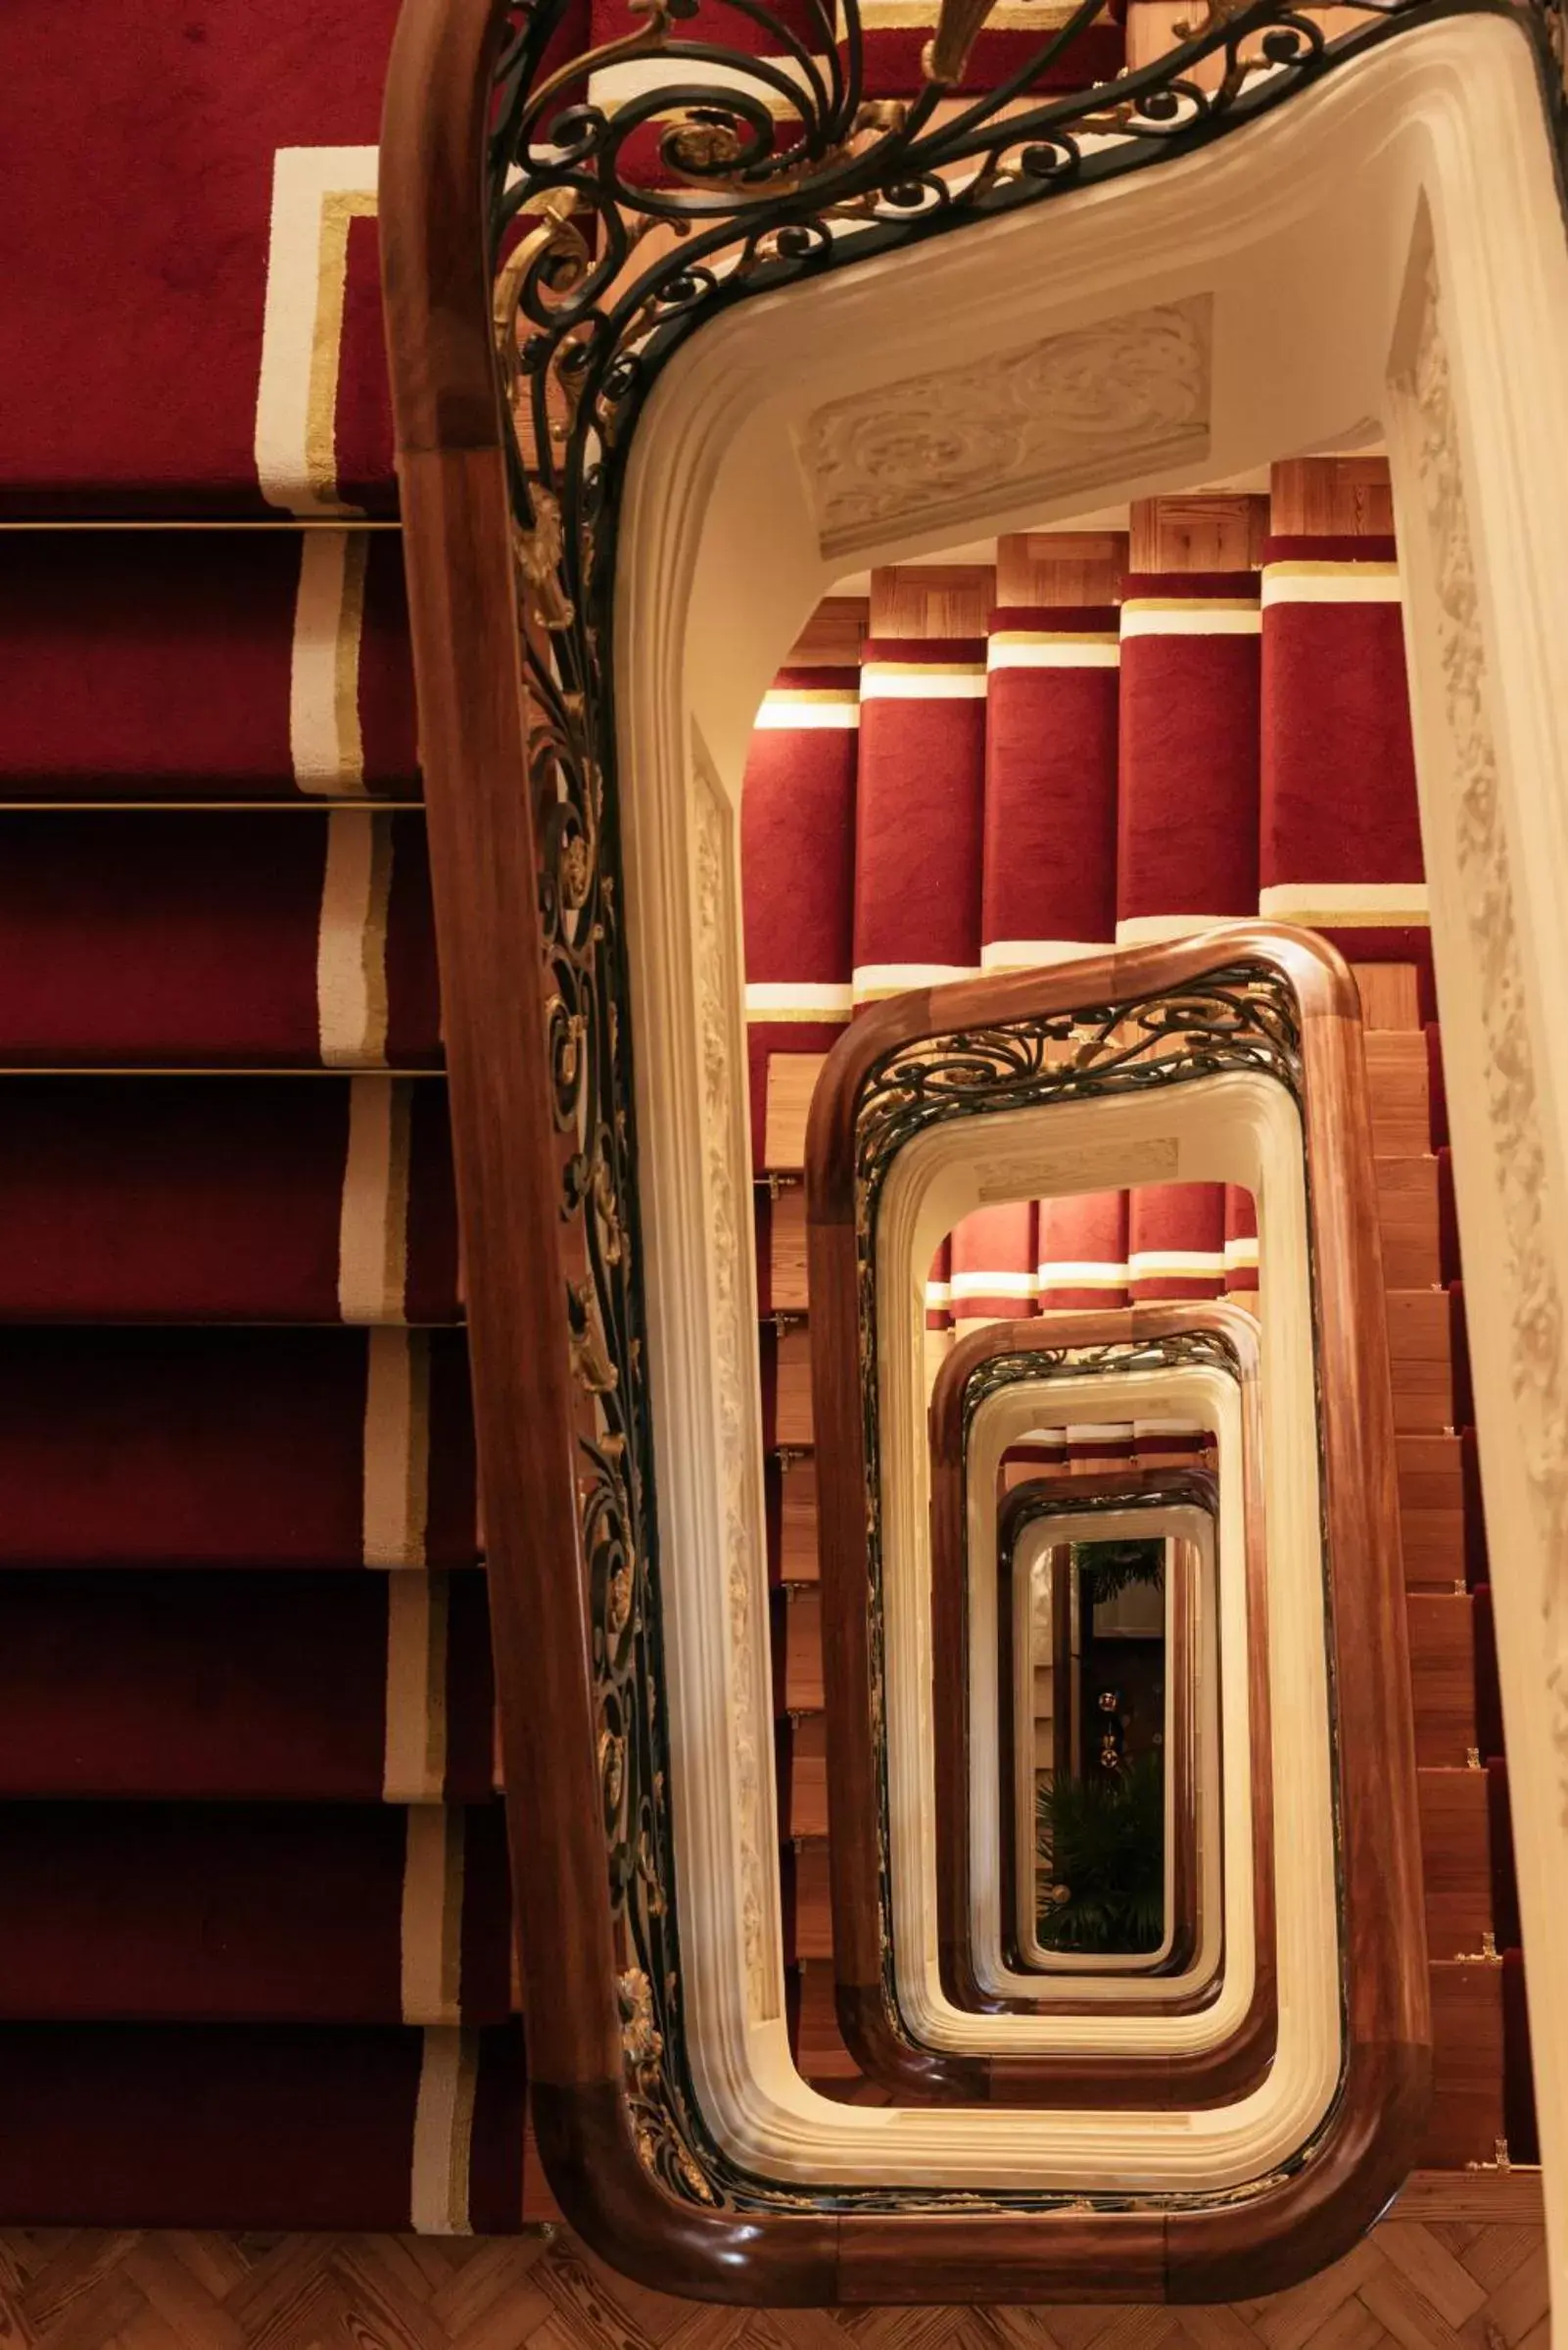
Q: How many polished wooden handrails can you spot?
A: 4